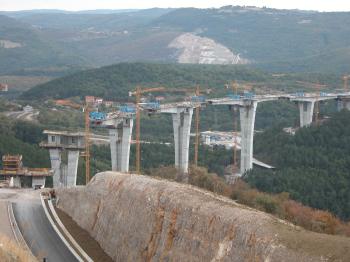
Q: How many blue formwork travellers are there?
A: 8